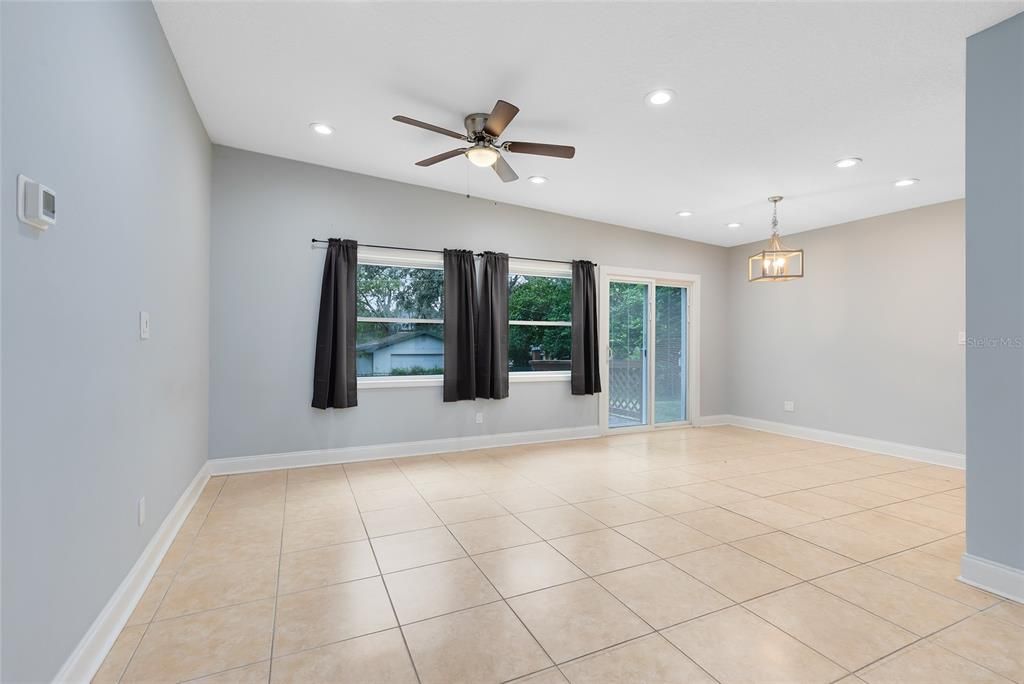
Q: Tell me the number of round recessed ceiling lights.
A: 7